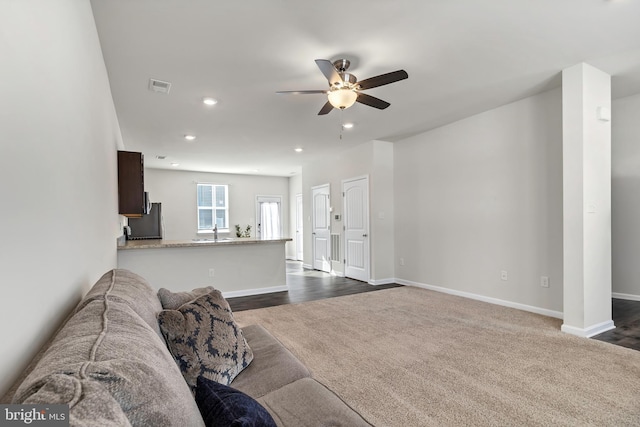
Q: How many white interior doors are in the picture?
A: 3